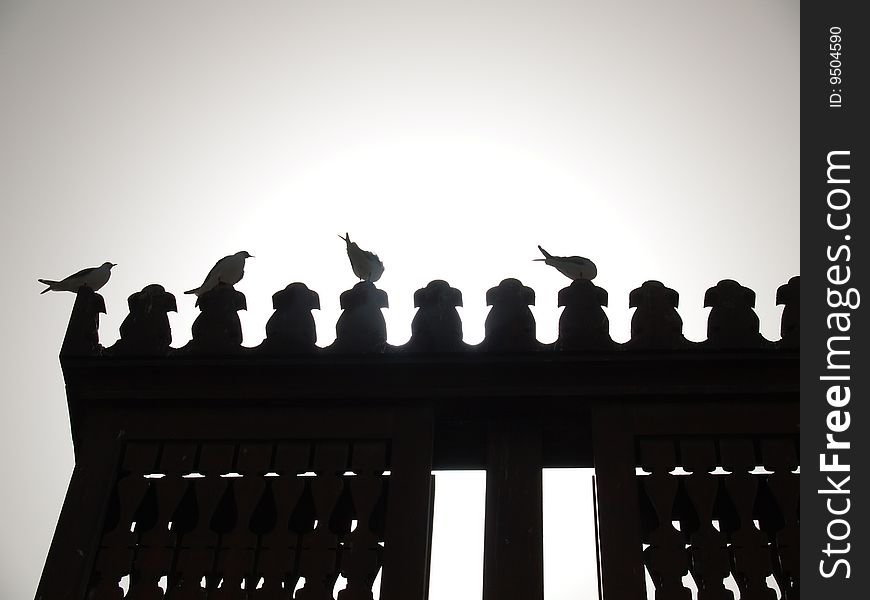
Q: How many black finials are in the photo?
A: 11